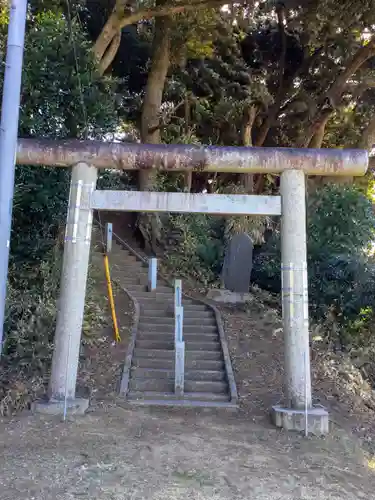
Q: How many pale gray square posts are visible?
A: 5